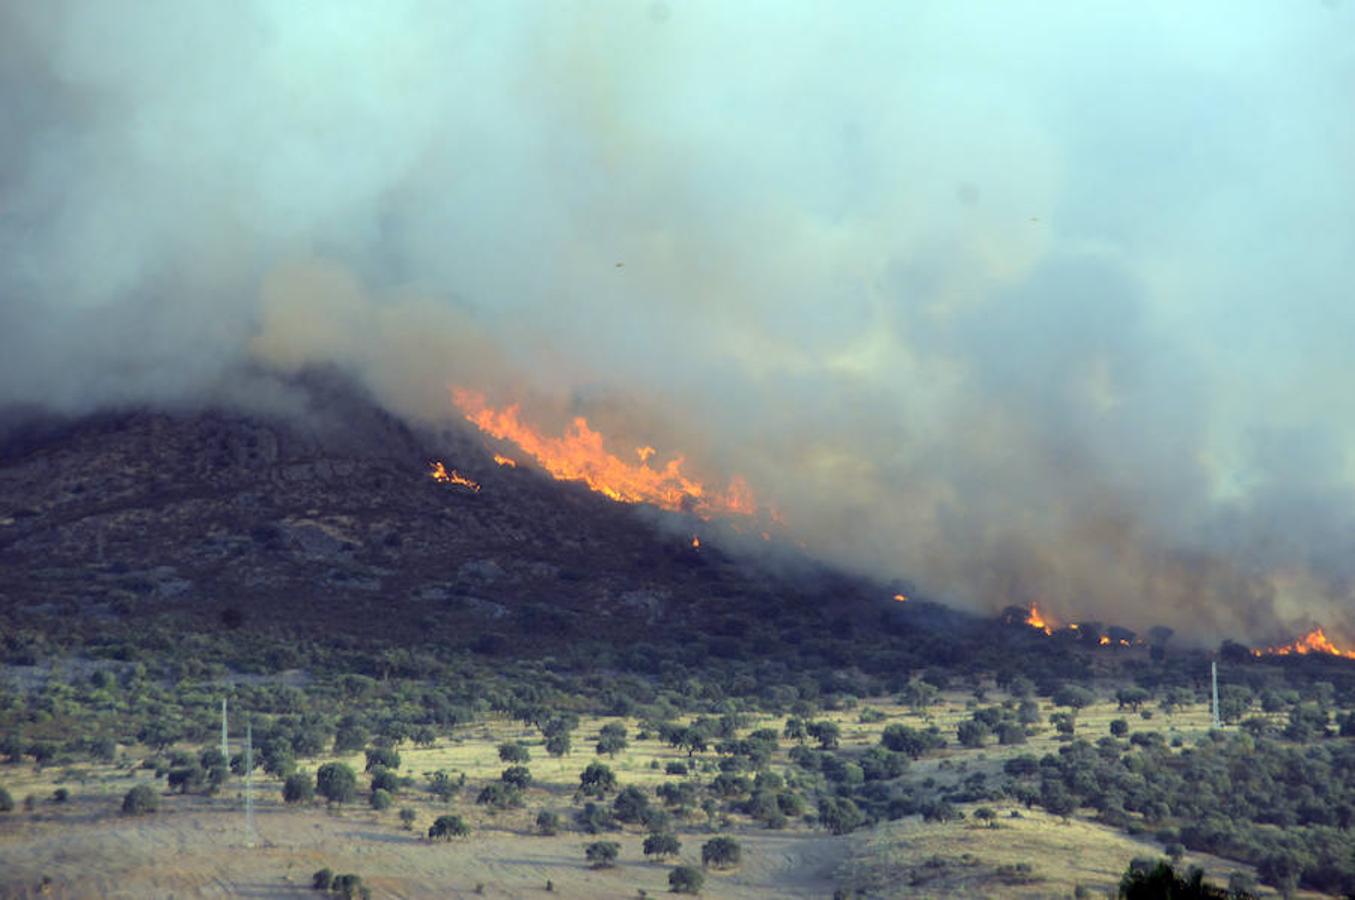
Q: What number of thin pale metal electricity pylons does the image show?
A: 3